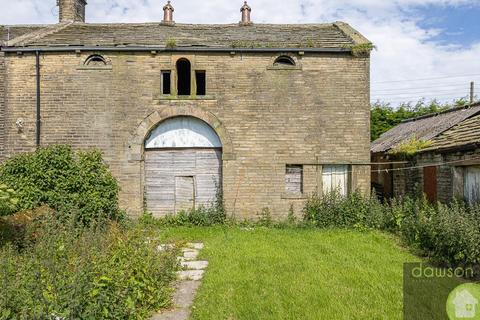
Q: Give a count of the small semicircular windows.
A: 2